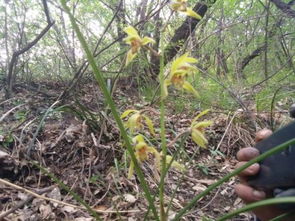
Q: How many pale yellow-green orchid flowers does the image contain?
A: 6